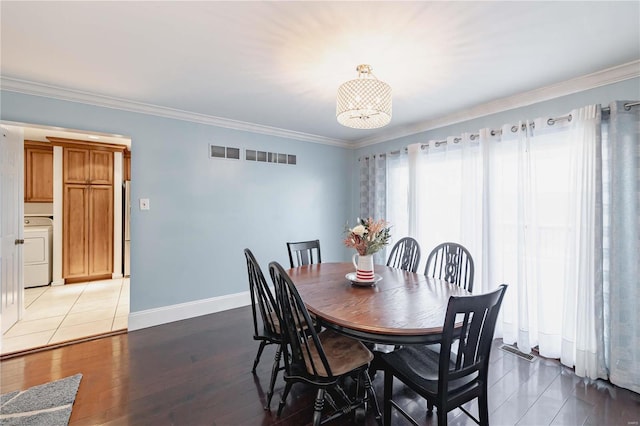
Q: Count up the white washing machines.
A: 1